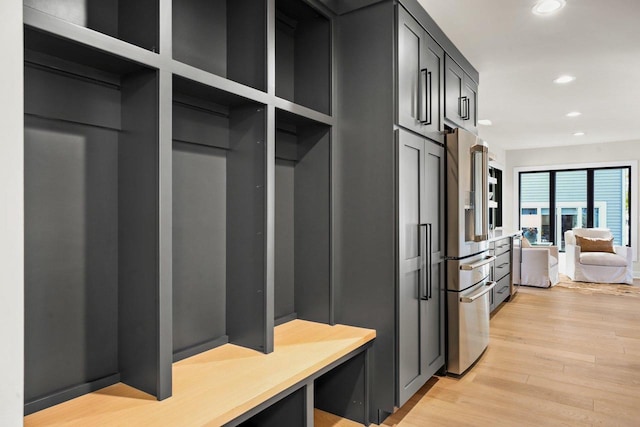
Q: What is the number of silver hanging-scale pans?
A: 0